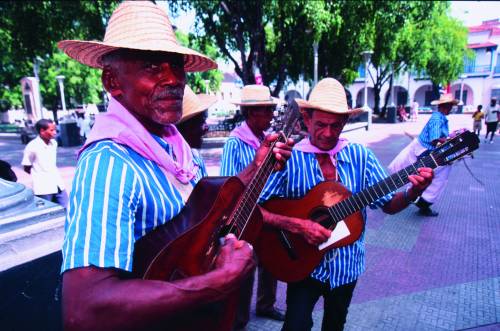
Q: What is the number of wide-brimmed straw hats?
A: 5